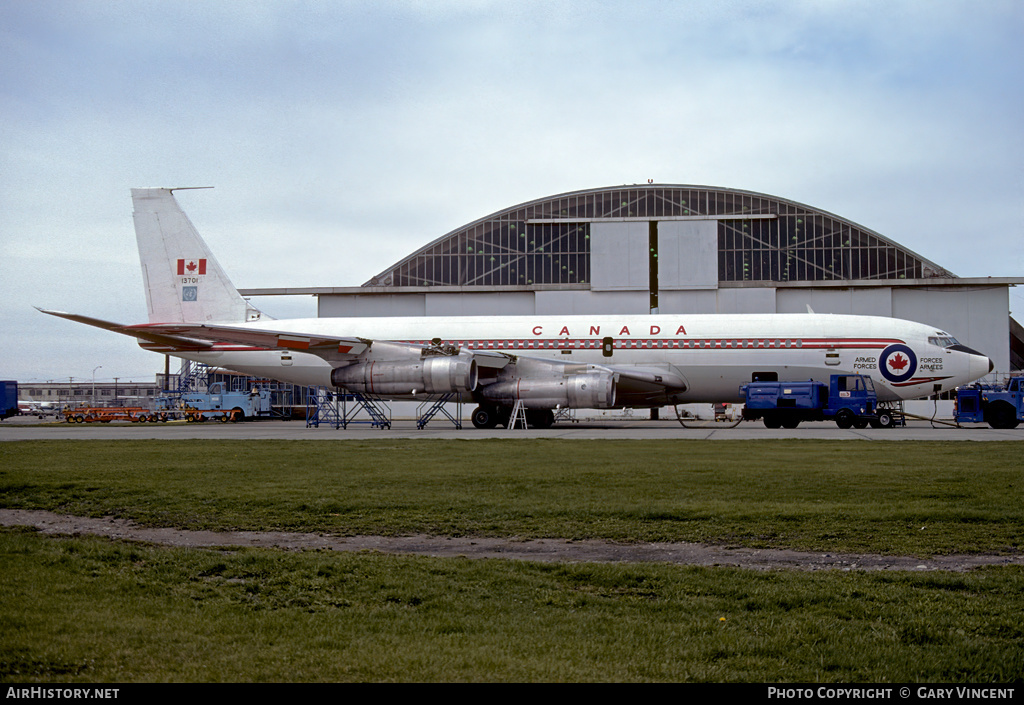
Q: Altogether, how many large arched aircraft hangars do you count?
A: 1